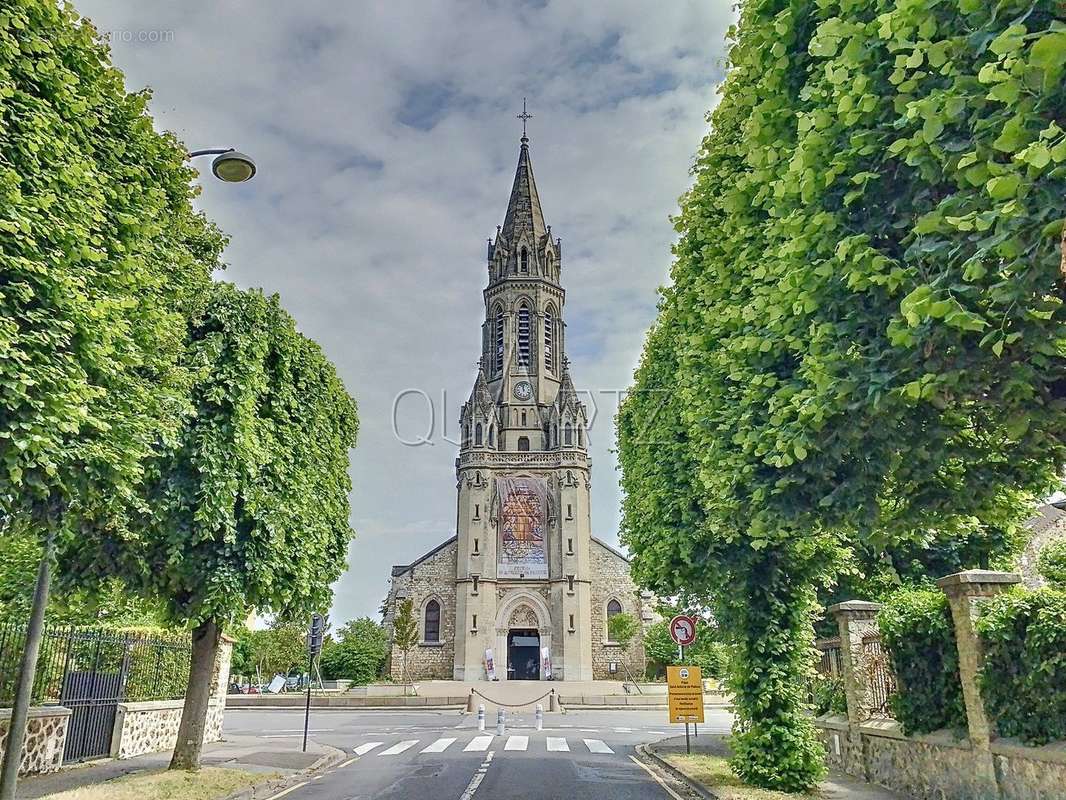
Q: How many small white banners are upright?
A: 2